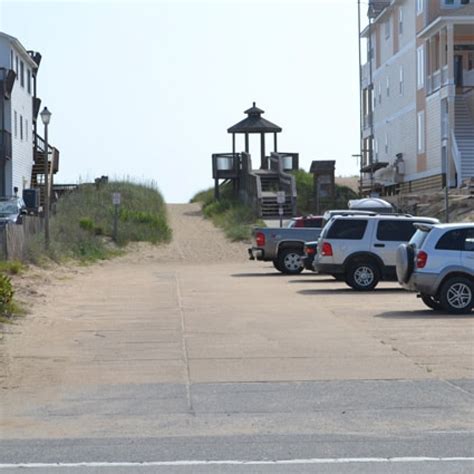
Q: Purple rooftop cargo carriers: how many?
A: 0